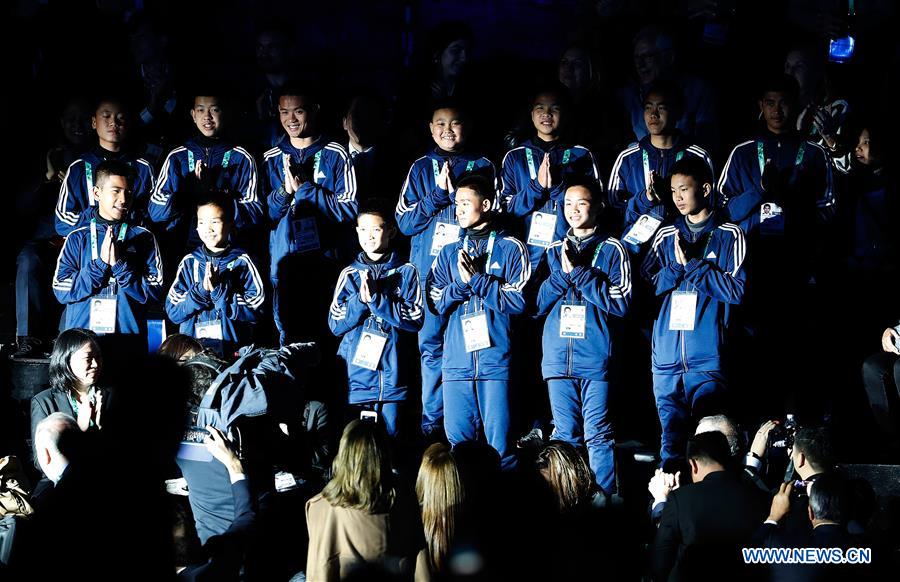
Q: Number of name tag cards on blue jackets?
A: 11